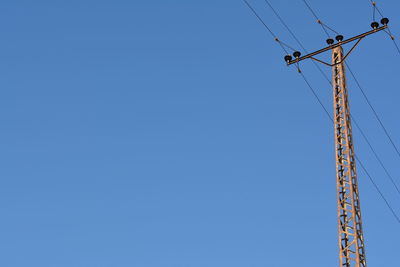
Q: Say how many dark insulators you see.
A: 6